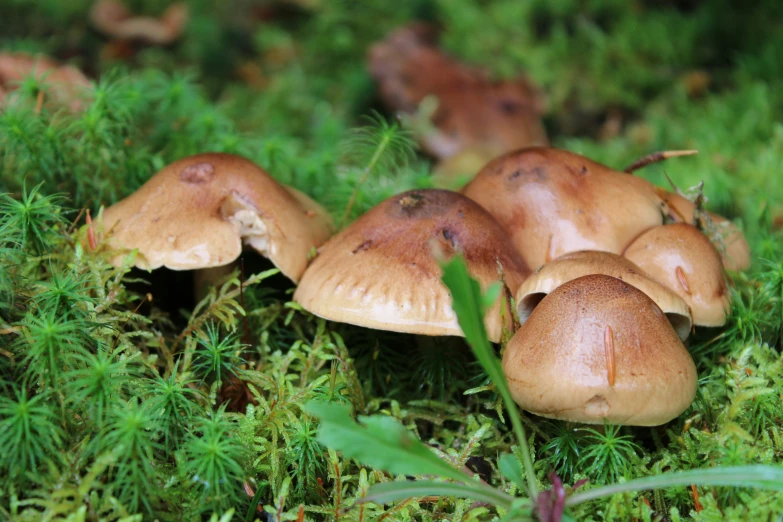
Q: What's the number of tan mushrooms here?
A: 7